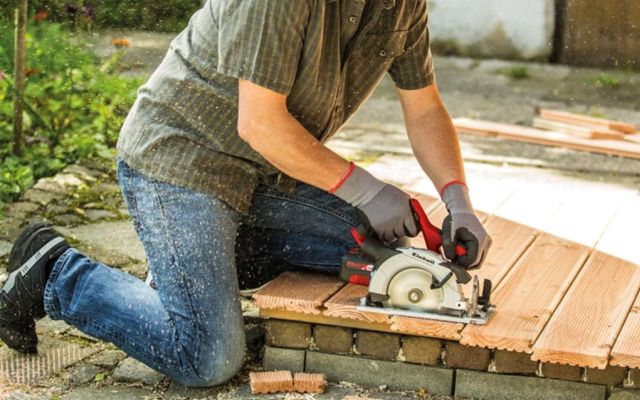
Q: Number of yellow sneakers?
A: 0